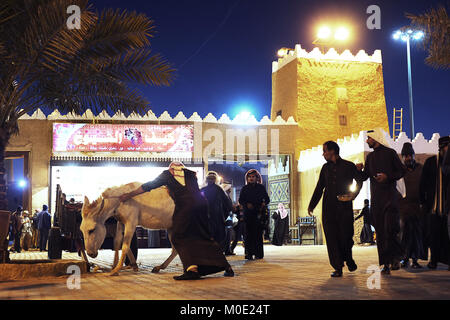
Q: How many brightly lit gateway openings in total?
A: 1